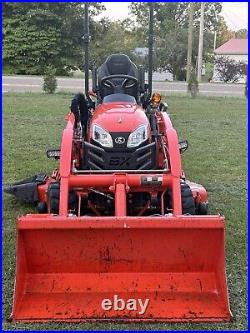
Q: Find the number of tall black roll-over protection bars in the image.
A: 2